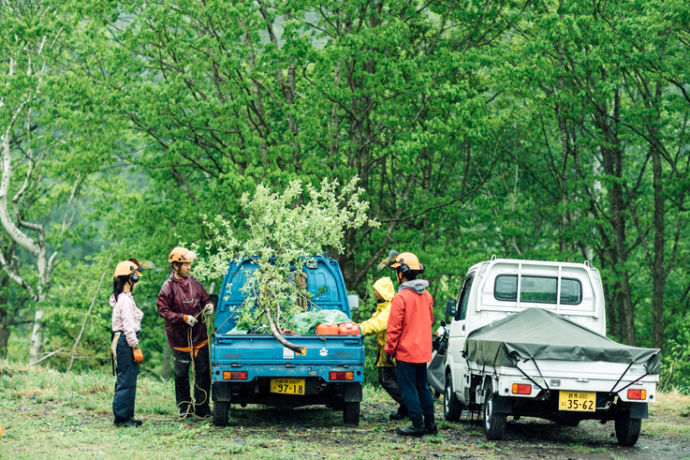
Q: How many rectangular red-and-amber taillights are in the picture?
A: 4